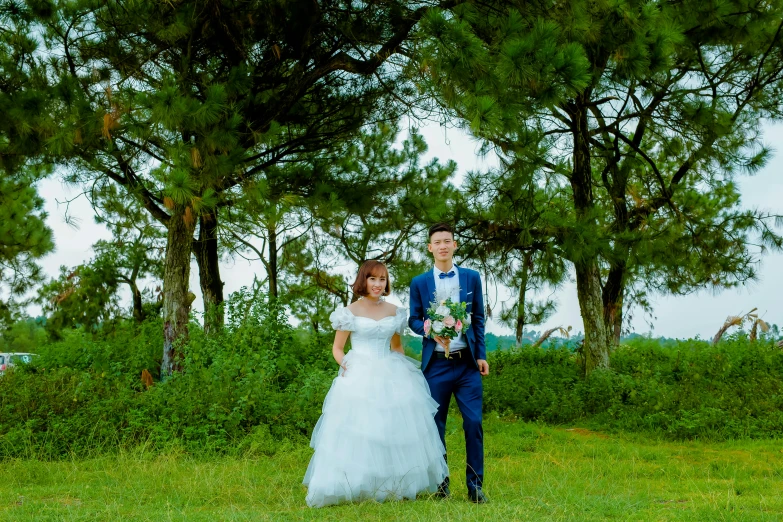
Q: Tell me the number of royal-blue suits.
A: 1